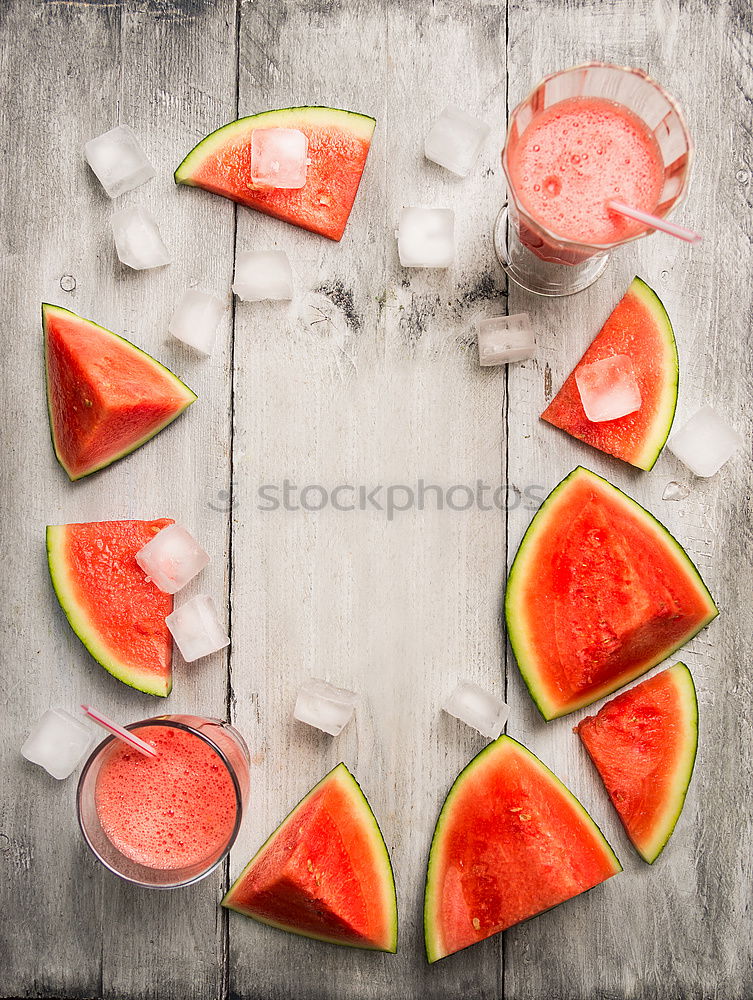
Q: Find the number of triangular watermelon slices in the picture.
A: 8